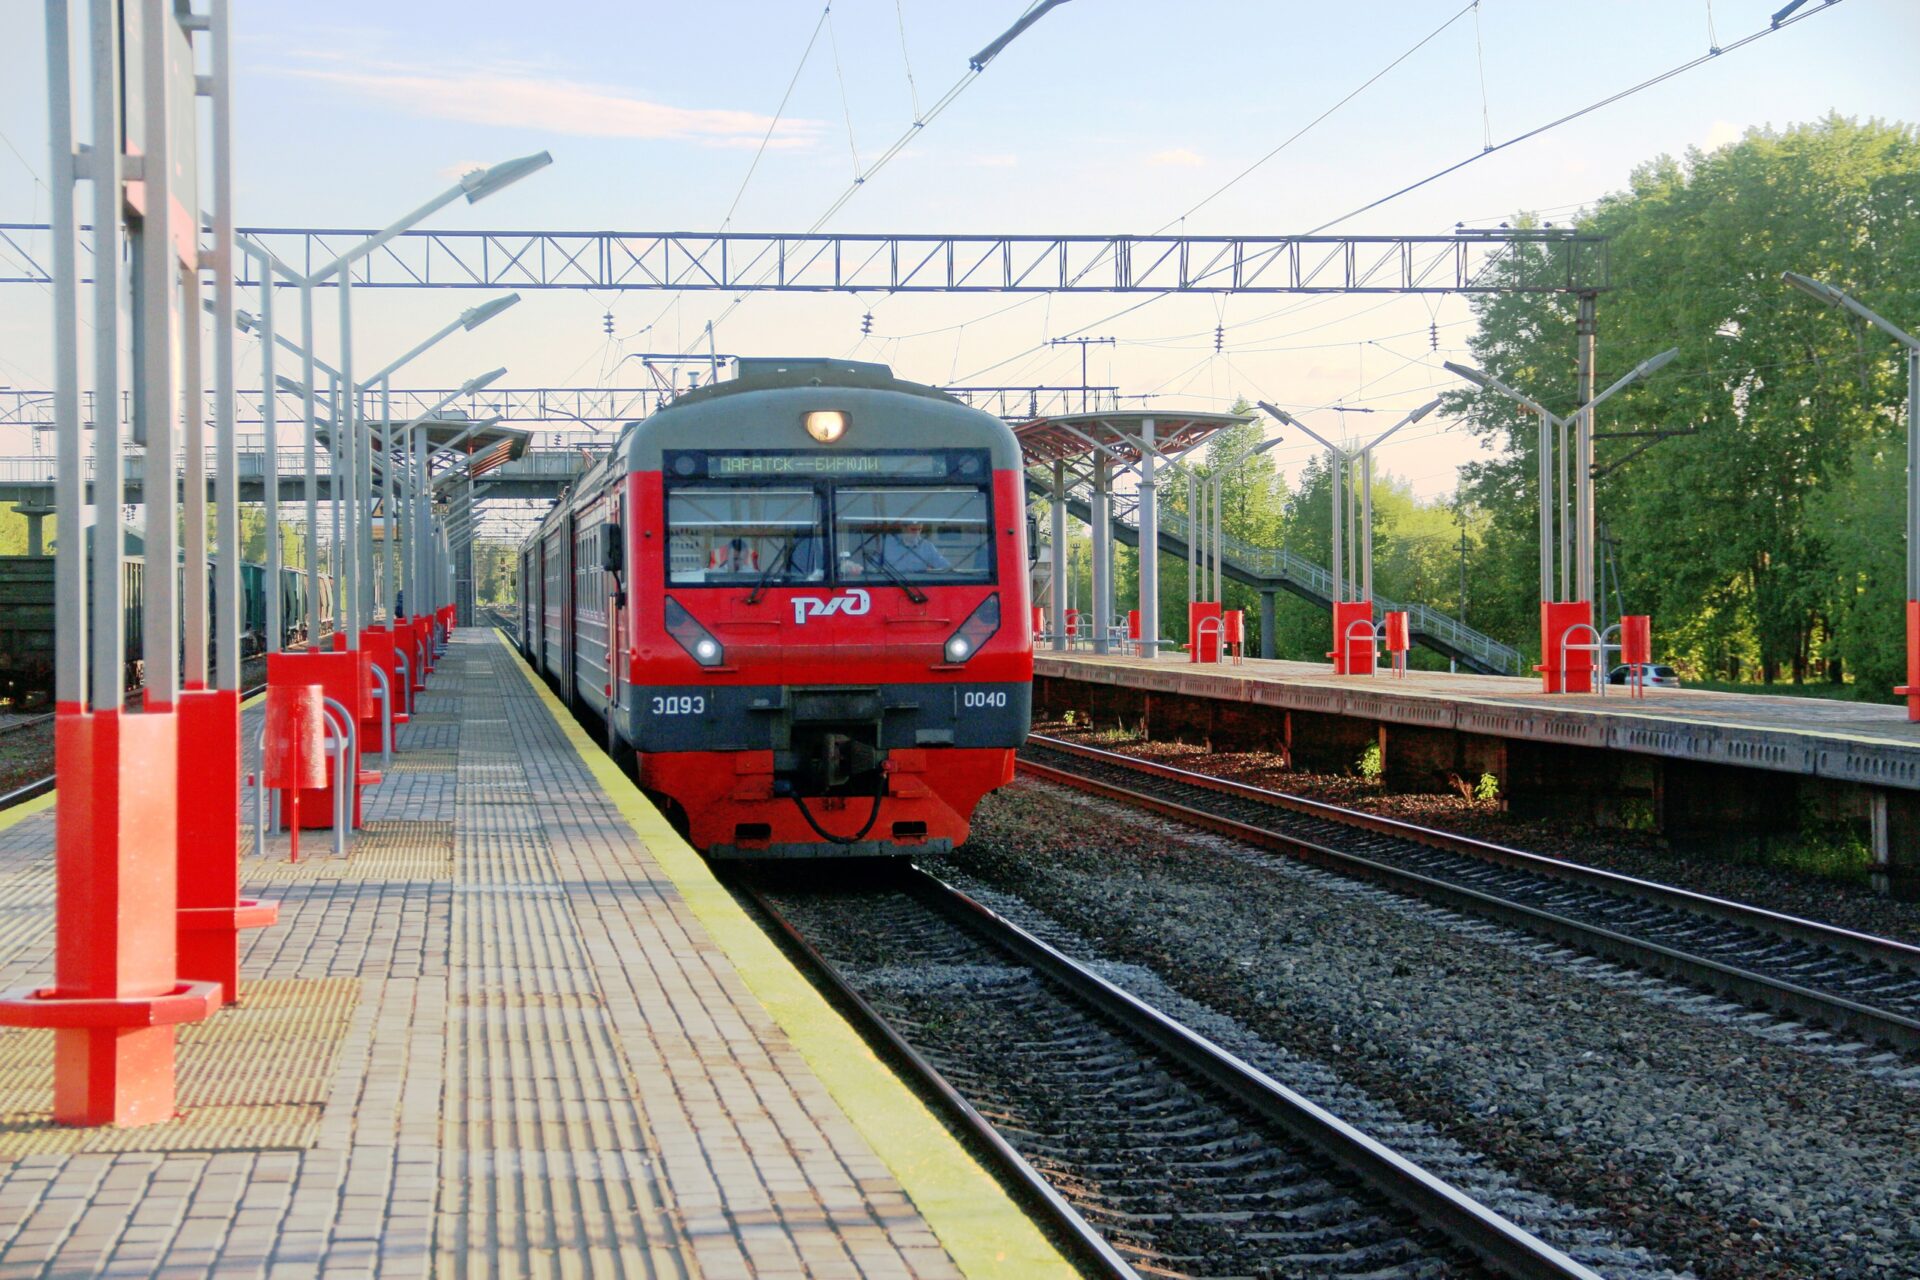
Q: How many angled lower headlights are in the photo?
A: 2